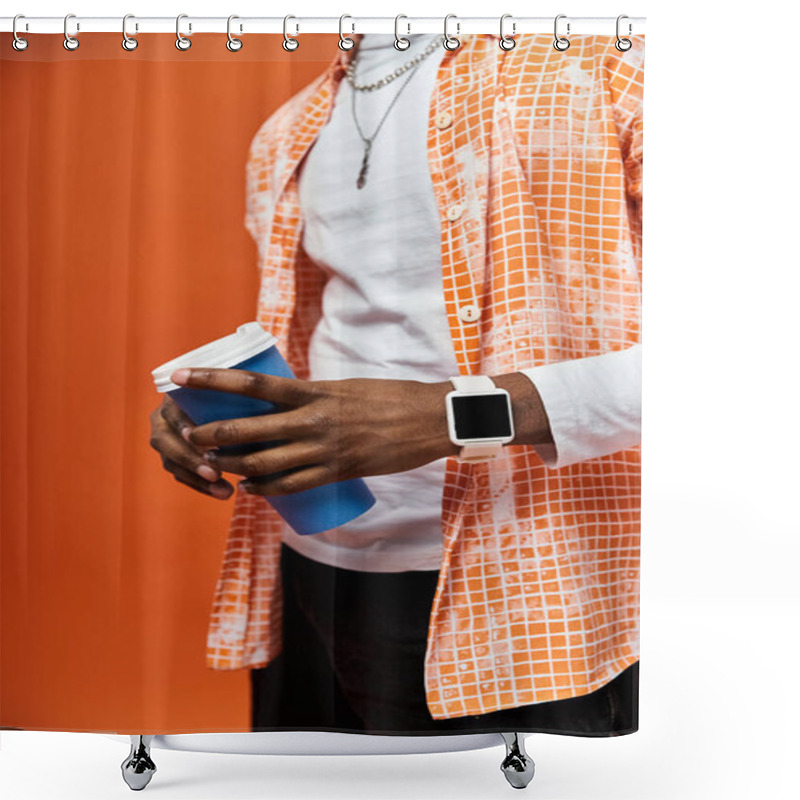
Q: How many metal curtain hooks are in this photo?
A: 12